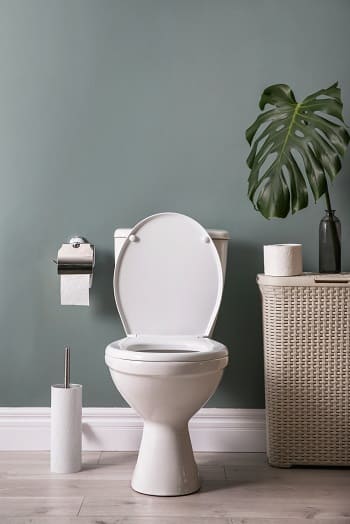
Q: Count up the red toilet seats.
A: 0